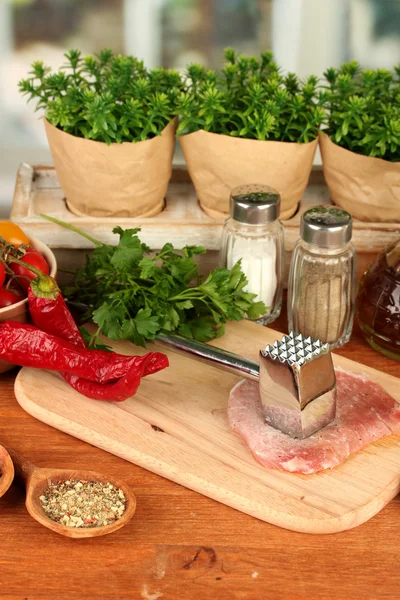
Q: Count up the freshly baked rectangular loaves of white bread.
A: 0